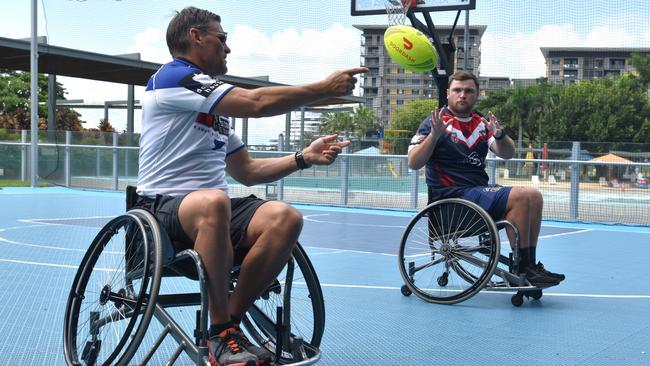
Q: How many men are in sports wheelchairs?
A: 2